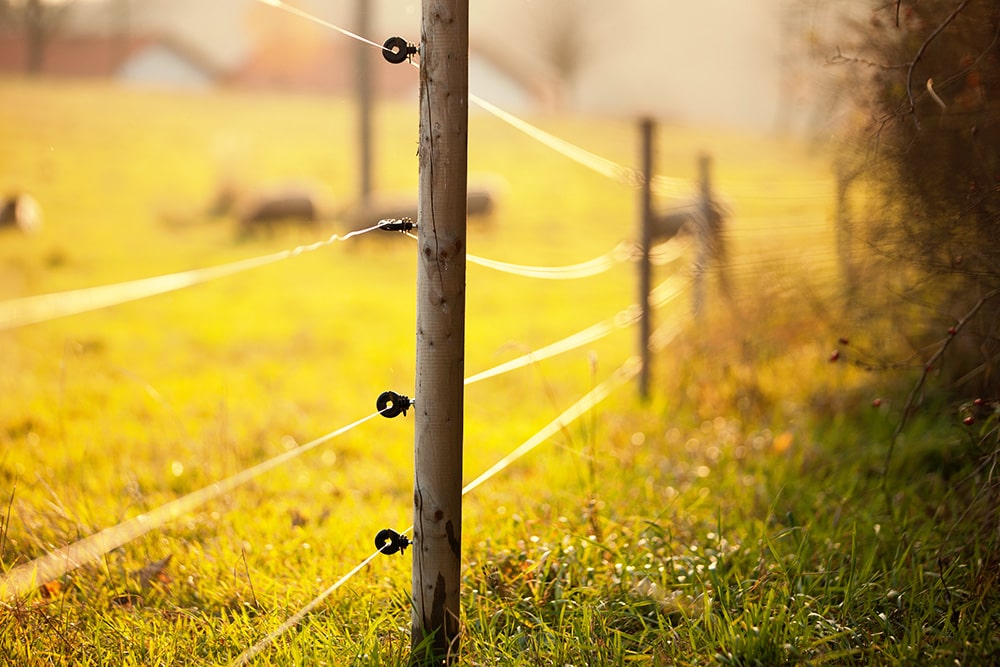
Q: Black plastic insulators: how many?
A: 4